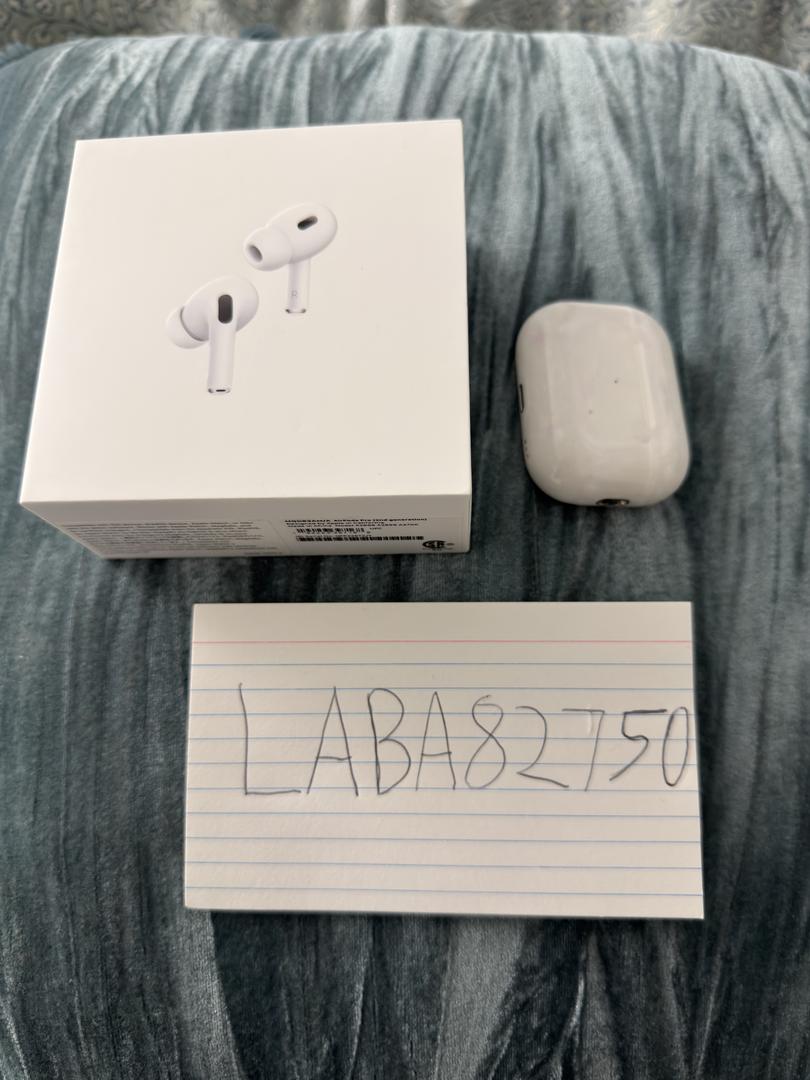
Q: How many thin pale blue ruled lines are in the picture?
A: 10